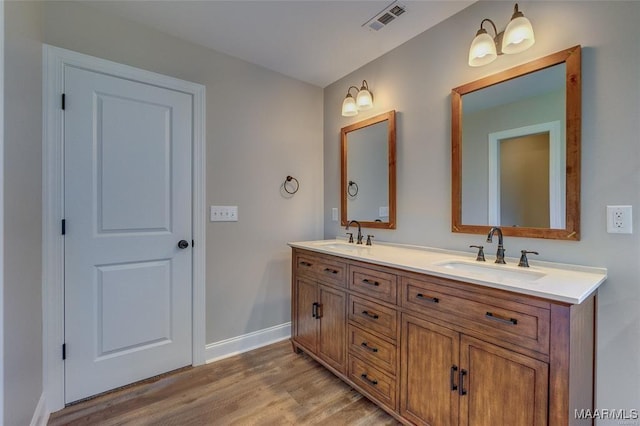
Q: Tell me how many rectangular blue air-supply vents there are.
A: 0